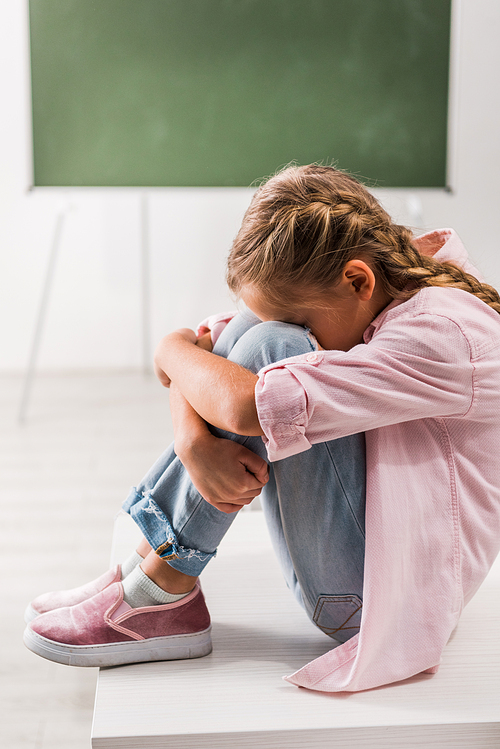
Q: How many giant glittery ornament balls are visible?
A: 0